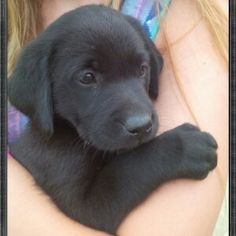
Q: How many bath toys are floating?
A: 0